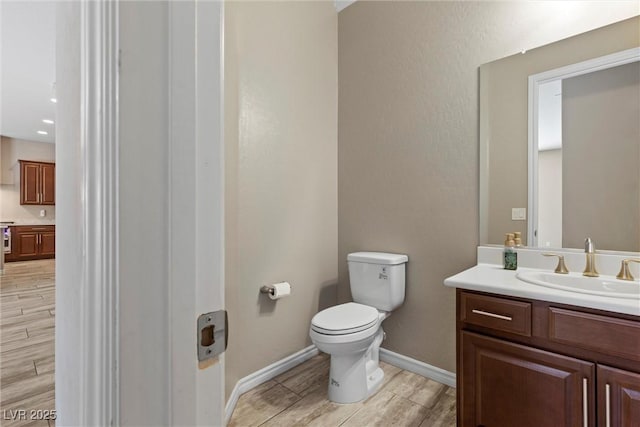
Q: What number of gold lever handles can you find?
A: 2